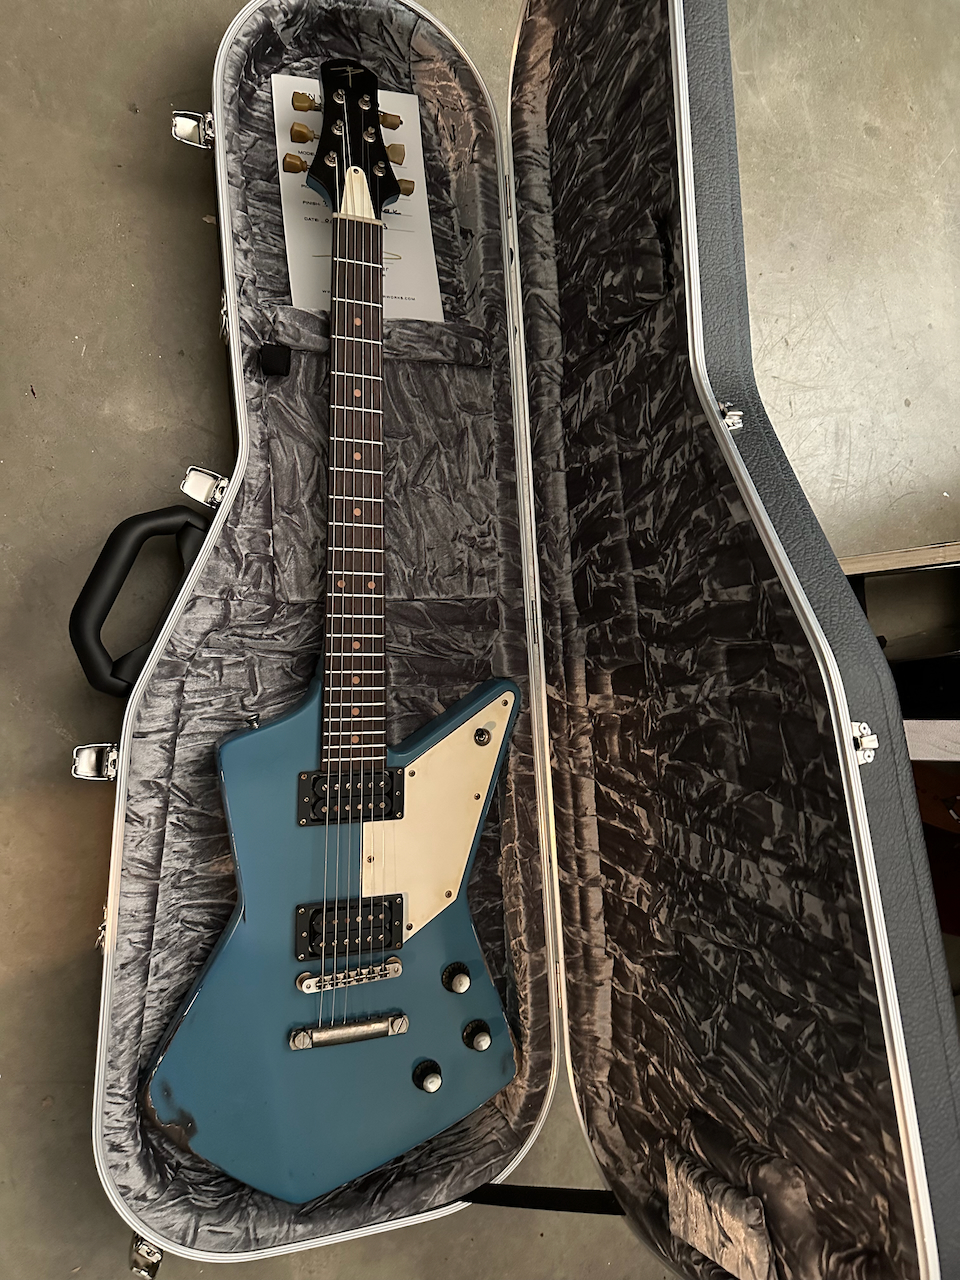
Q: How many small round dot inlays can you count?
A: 10